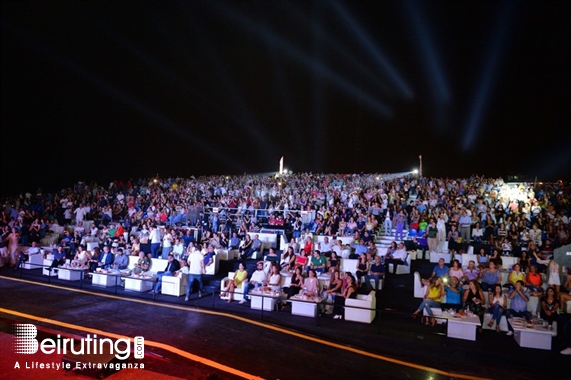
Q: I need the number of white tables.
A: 7